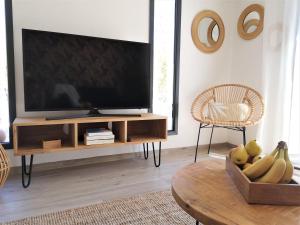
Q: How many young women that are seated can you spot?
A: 0